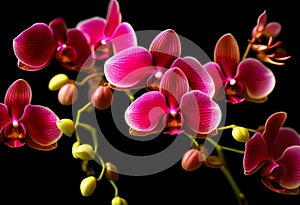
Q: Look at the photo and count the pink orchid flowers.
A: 7